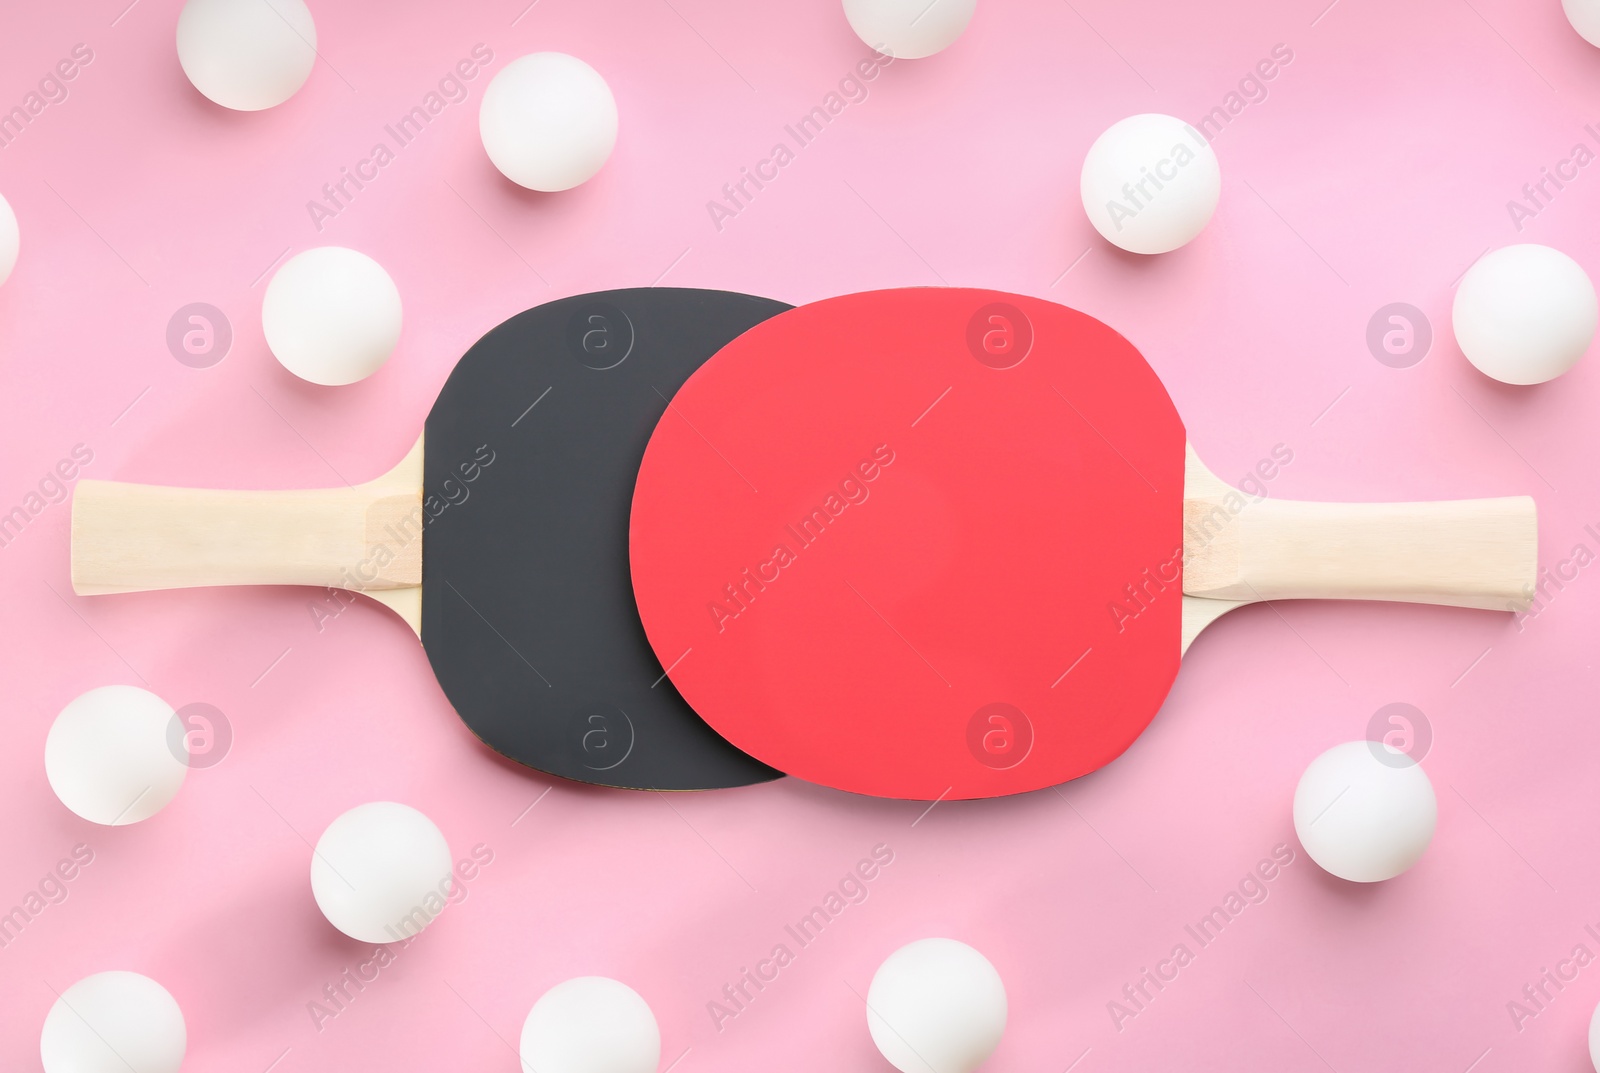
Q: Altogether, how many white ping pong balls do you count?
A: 15